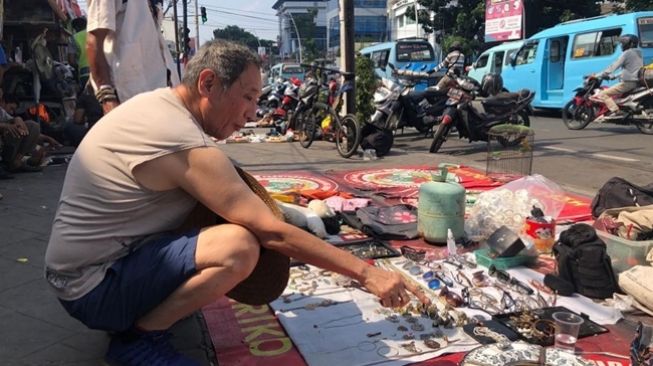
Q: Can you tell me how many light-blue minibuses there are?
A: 4